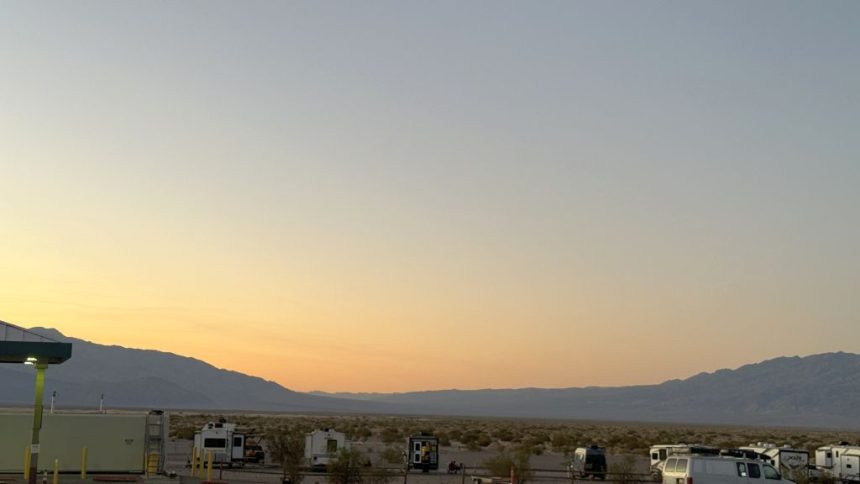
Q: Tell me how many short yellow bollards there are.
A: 6